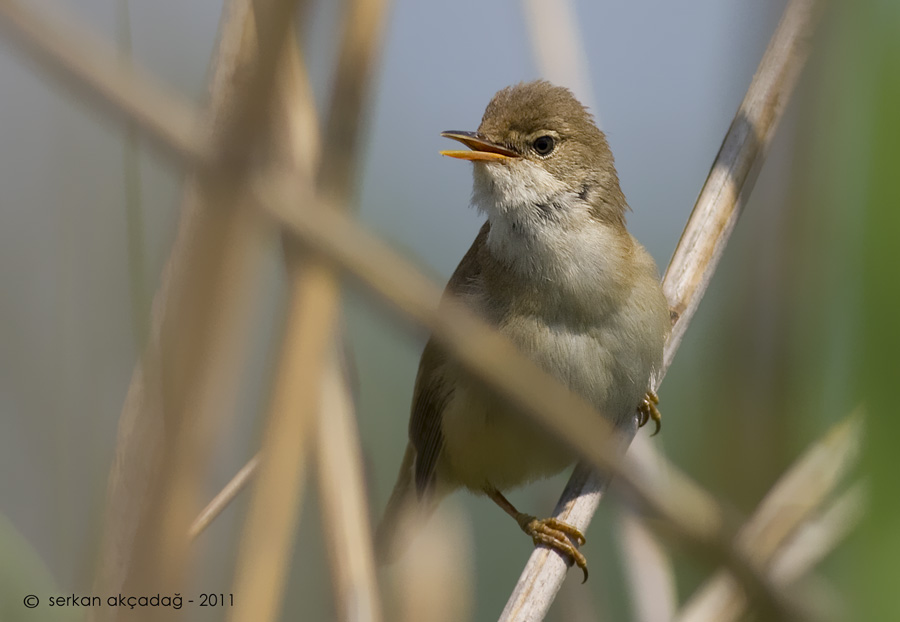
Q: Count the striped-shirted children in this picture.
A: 0